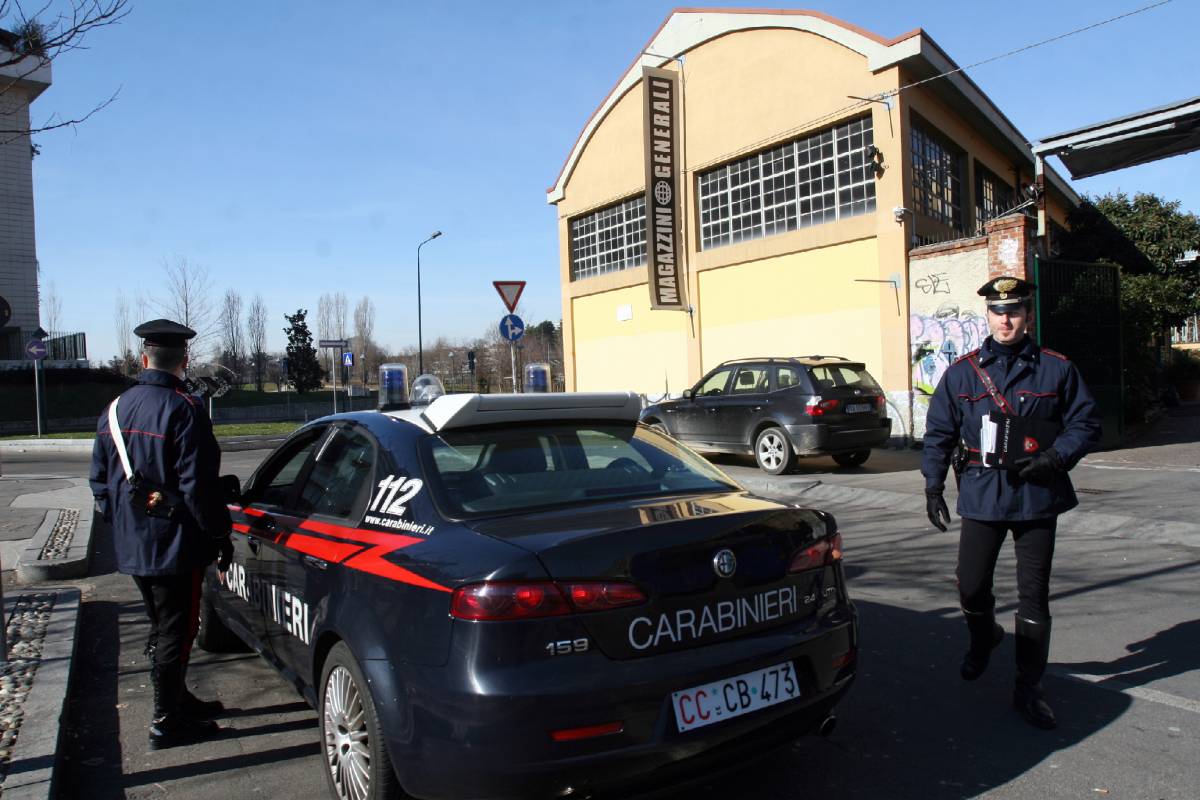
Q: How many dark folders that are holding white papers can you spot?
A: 1